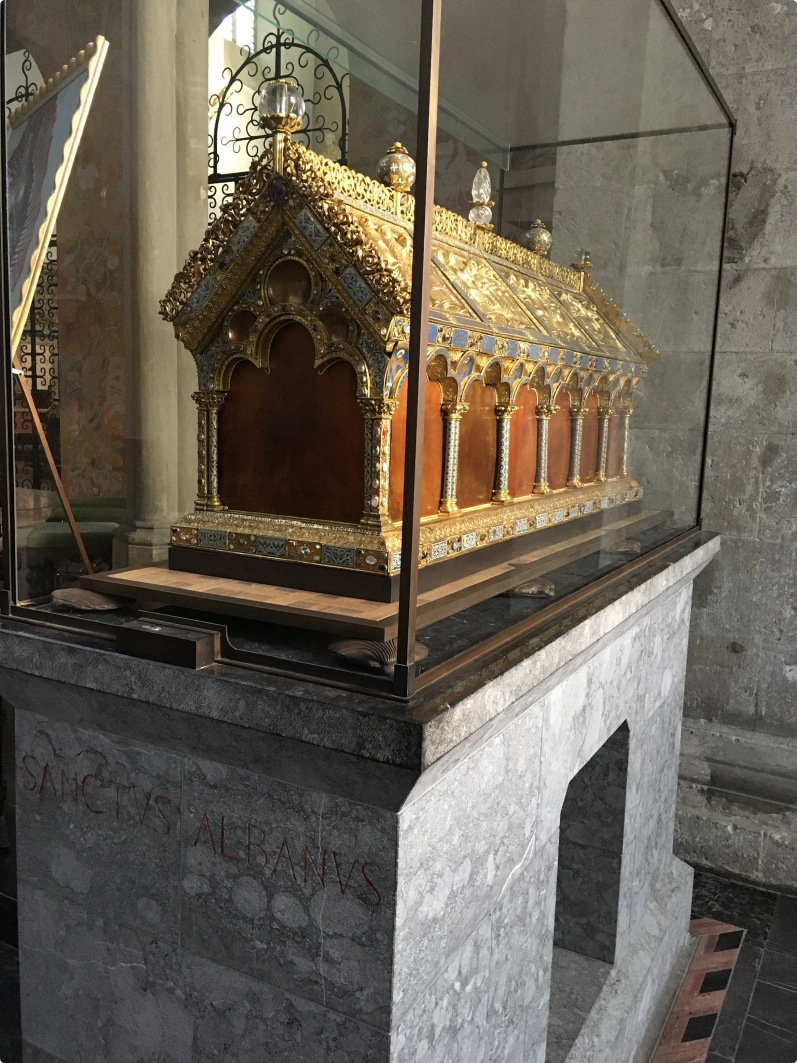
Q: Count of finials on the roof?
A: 5